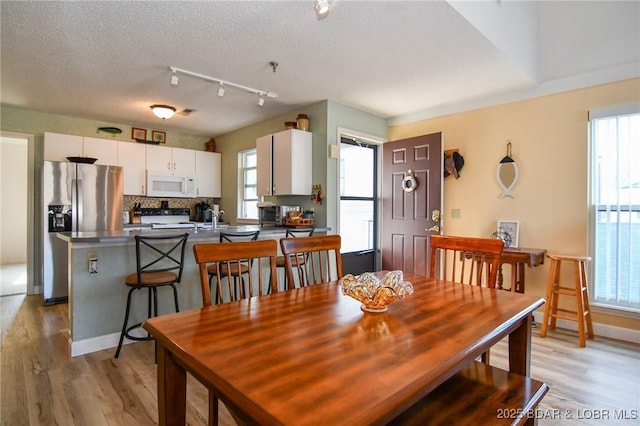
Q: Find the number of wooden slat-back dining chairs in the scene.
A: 3